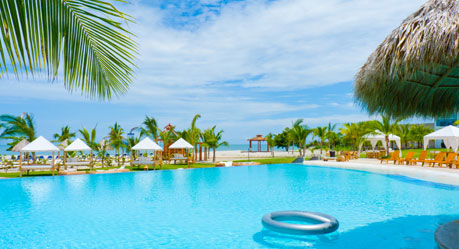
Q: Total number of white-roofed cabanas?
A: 6